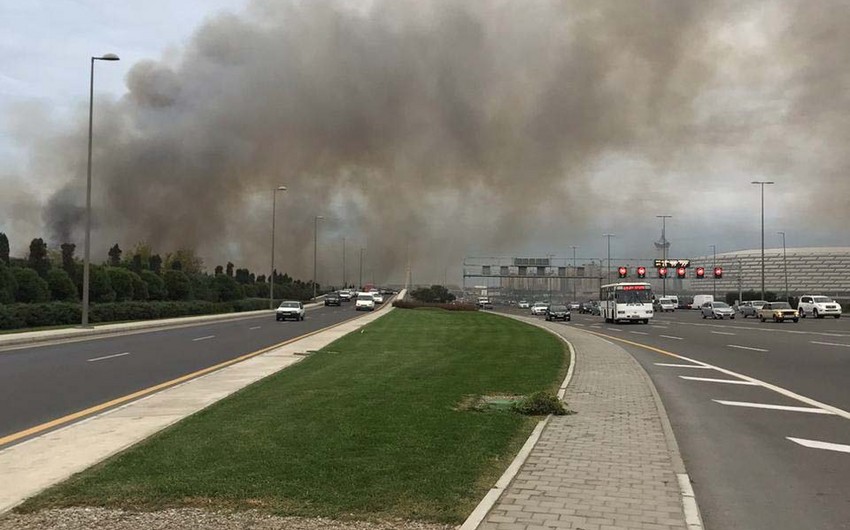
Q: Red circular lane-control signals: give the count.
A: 6